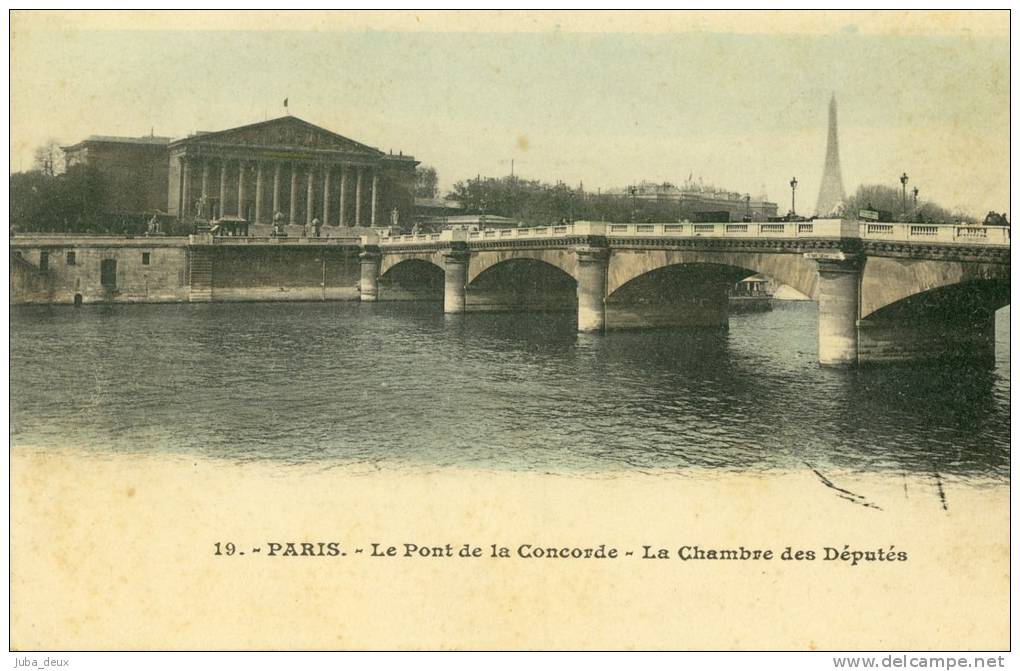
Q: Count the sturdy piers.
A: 4